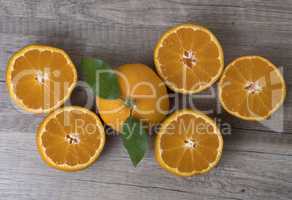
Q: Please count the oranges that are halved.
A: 5